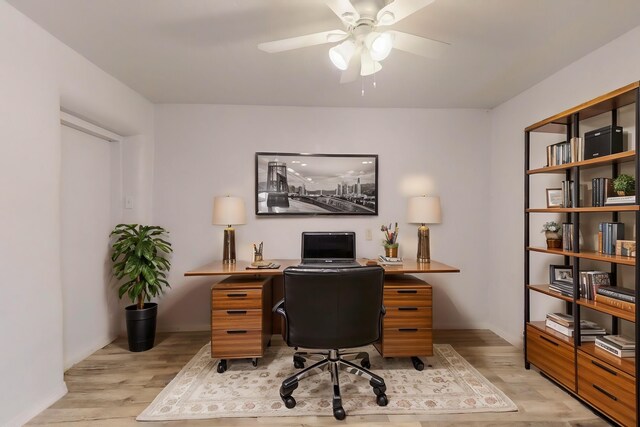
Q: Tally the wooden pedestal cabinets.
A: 2